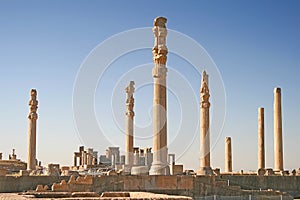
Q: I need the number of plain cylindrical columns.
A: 3